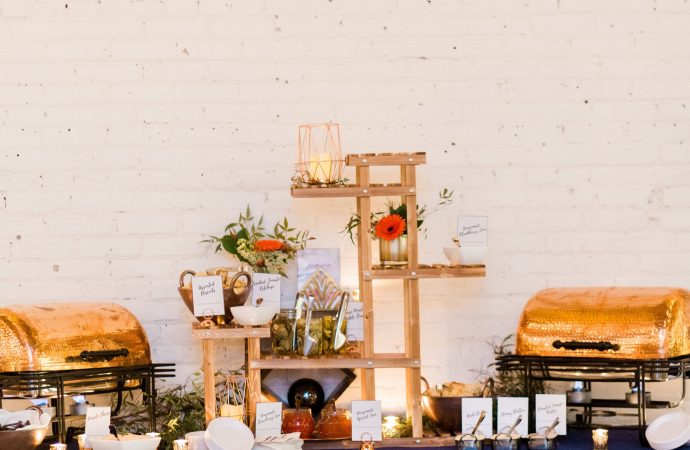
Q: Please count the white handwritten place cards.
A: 10